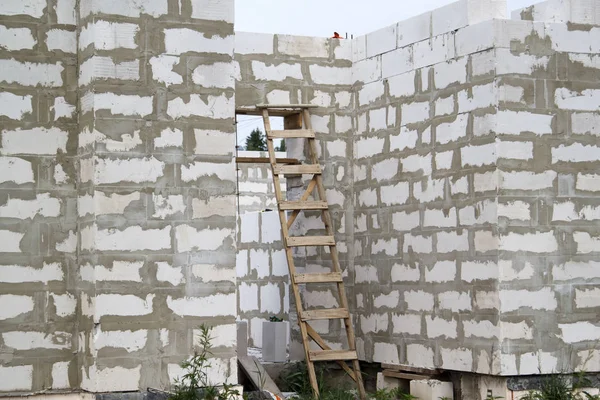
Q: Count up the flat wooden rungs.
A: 7